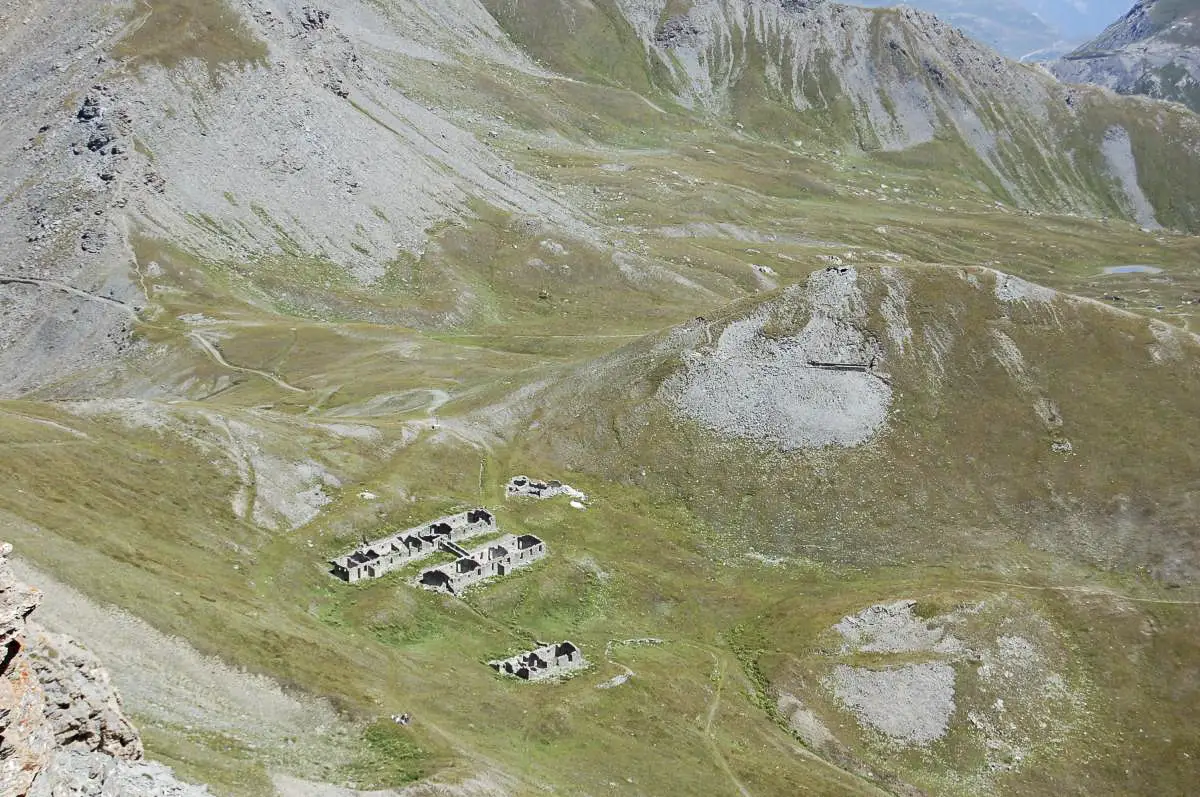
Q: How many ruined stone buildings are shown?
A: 4